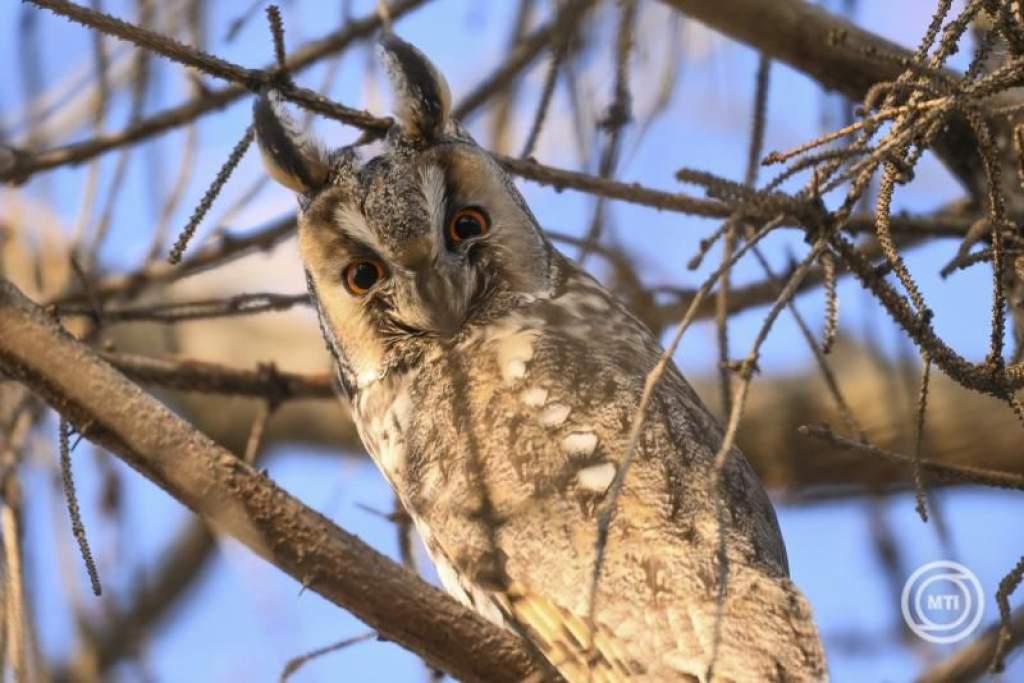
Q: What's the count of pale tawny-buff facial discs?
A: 2